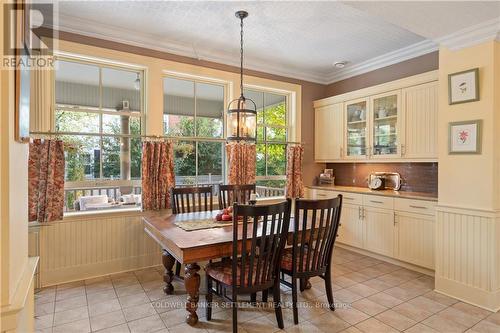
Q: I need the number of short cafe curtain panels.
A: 4